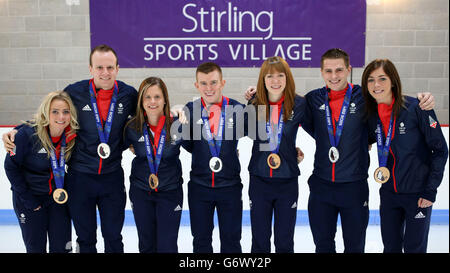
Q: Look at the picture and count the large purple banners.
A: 1